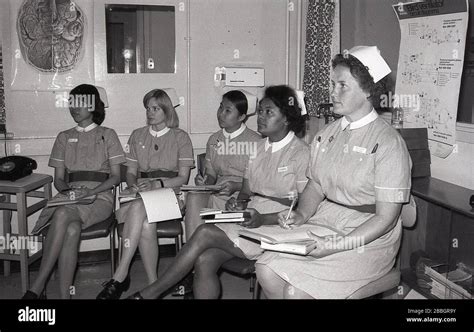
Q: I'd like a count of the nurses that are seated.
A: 5